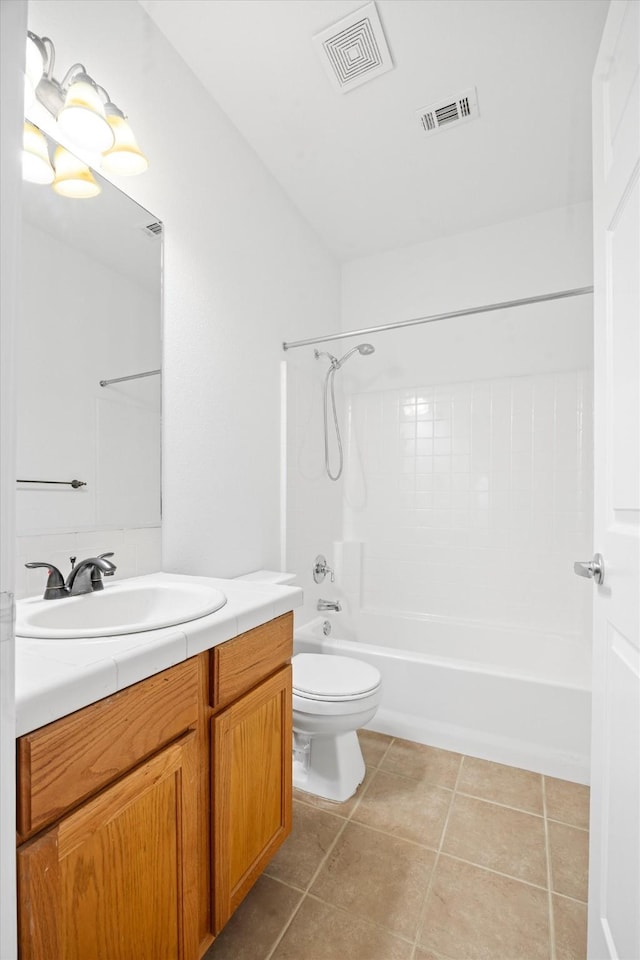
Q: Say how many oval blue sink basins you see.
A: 0